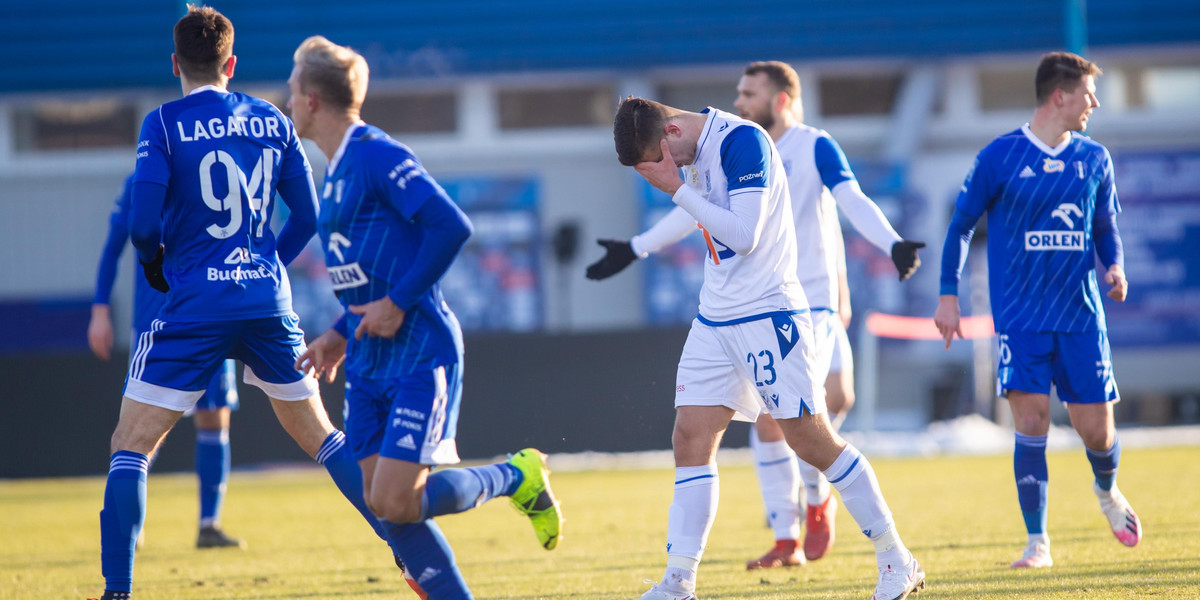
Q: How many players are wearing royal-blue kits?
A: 4